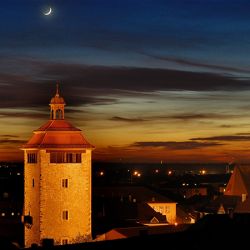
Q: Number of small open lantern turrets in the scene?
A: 1